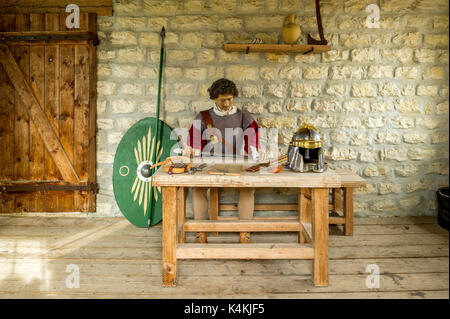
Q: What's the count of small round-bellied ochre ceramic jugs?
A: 1